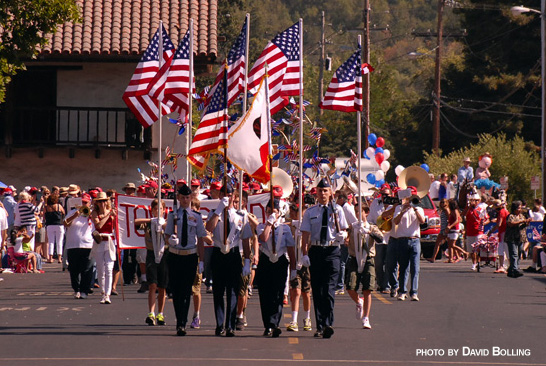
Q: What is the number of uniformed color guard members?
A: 4